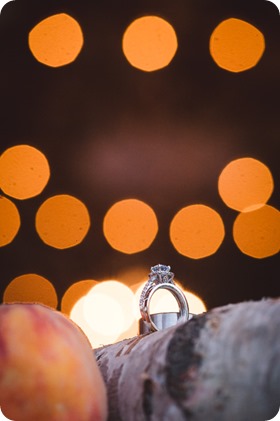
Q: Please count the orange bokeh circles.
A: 12